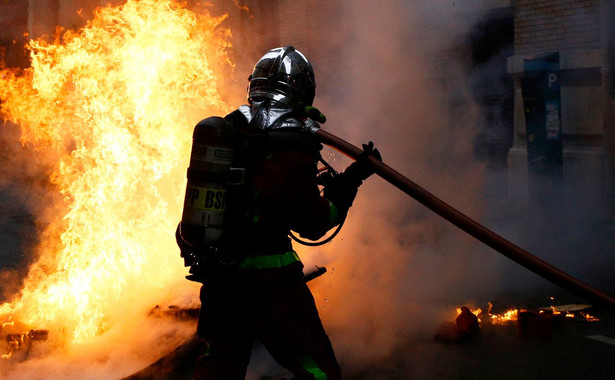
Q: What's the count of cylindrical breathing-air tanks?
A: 1